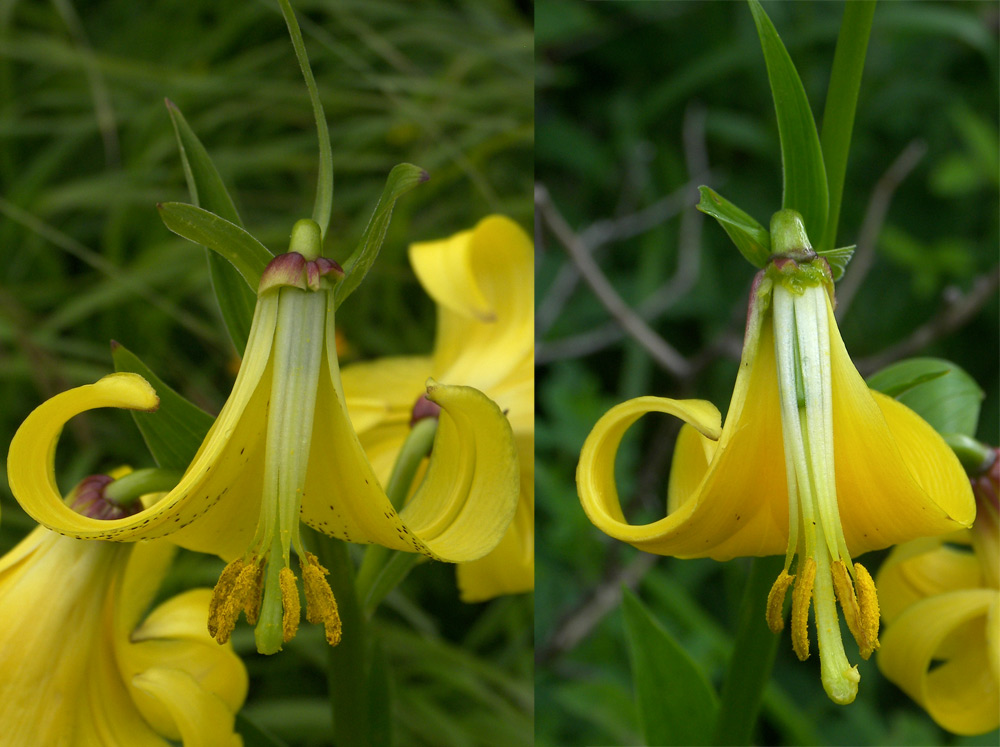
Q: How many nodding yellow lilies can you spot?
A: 5